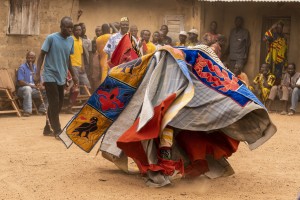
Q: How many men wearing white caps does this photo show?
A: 2